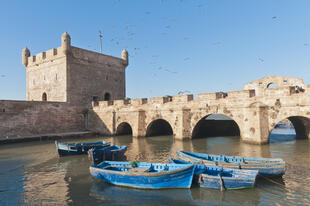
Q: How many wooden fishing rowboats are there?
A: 5